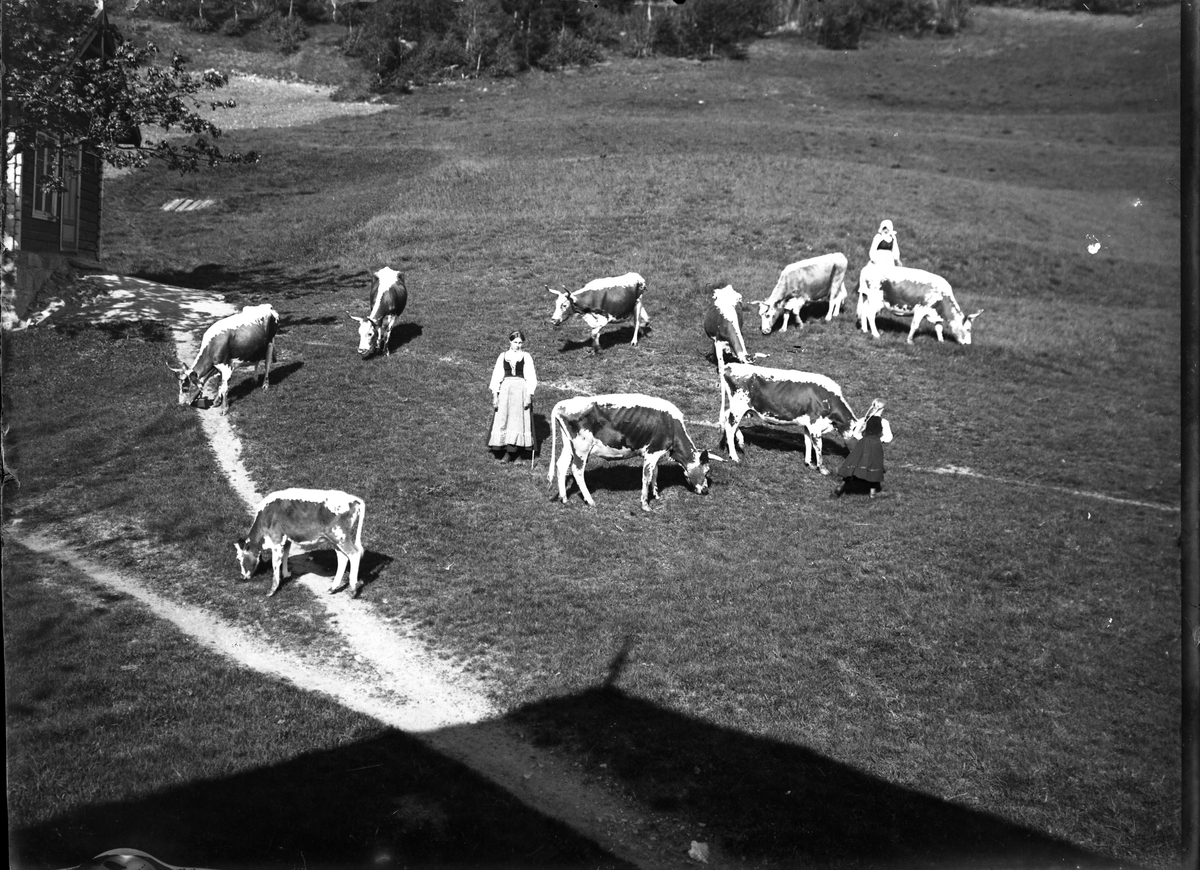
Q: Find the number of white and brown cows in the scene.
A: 9